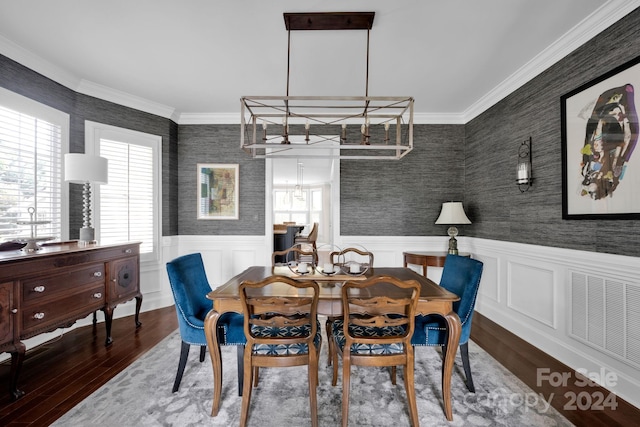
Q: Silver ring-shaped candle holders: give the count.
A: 3